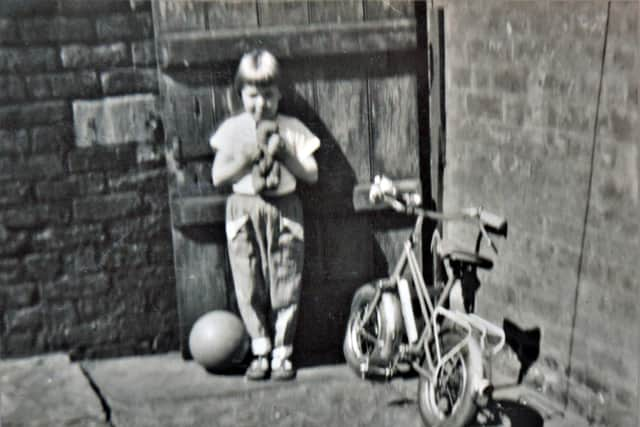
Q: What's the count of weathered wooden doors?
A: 1